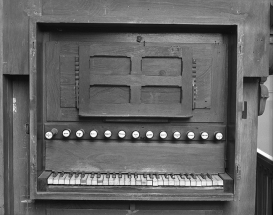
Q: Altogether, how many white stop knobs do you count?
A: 13